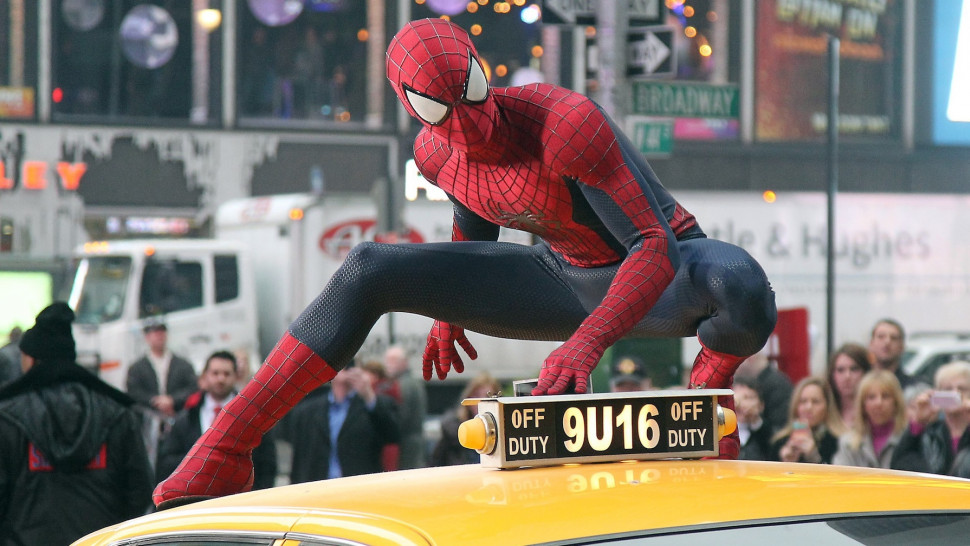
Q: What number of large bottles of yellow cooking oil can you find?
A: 0